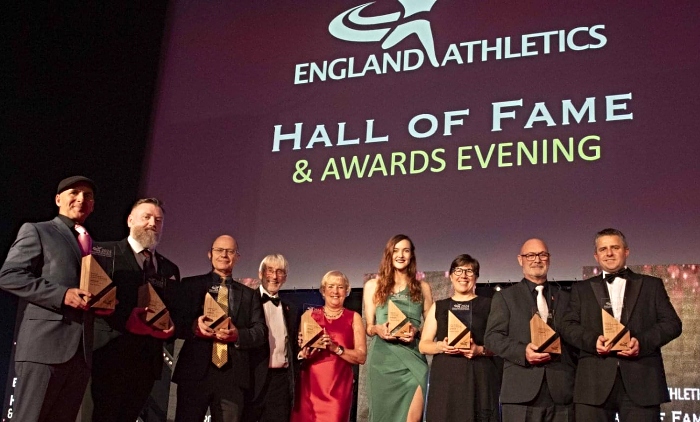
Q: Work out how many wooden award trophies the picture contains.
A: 8